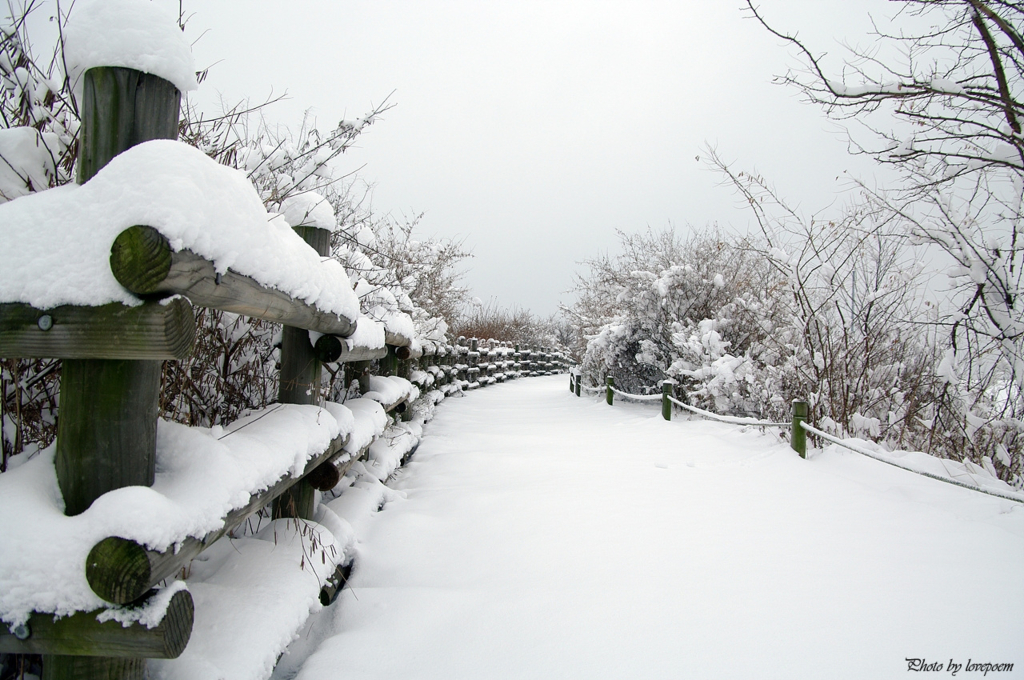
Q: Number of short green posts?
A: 5